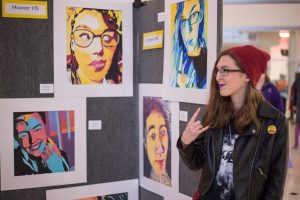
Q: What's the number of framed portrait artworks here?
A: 4